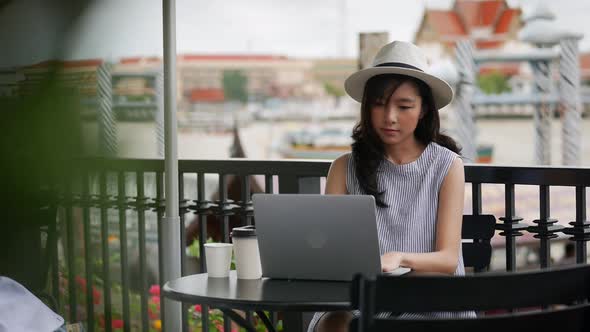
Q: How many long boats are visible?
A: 1